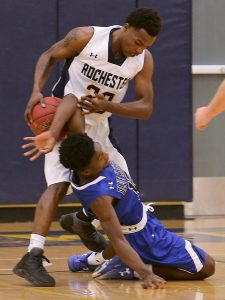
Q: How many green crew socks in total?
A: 0